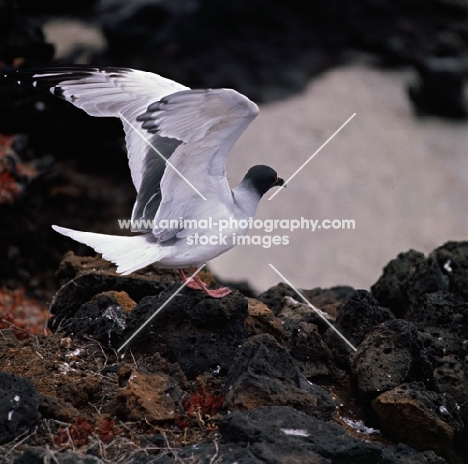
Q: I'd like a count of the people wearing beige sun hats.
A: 0